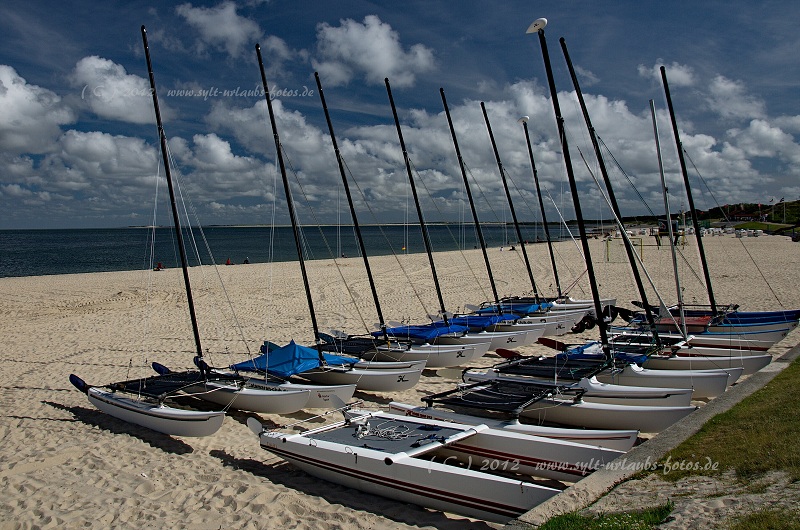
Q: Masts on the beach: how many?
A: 11